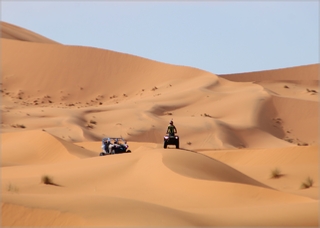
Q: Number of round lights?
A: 2